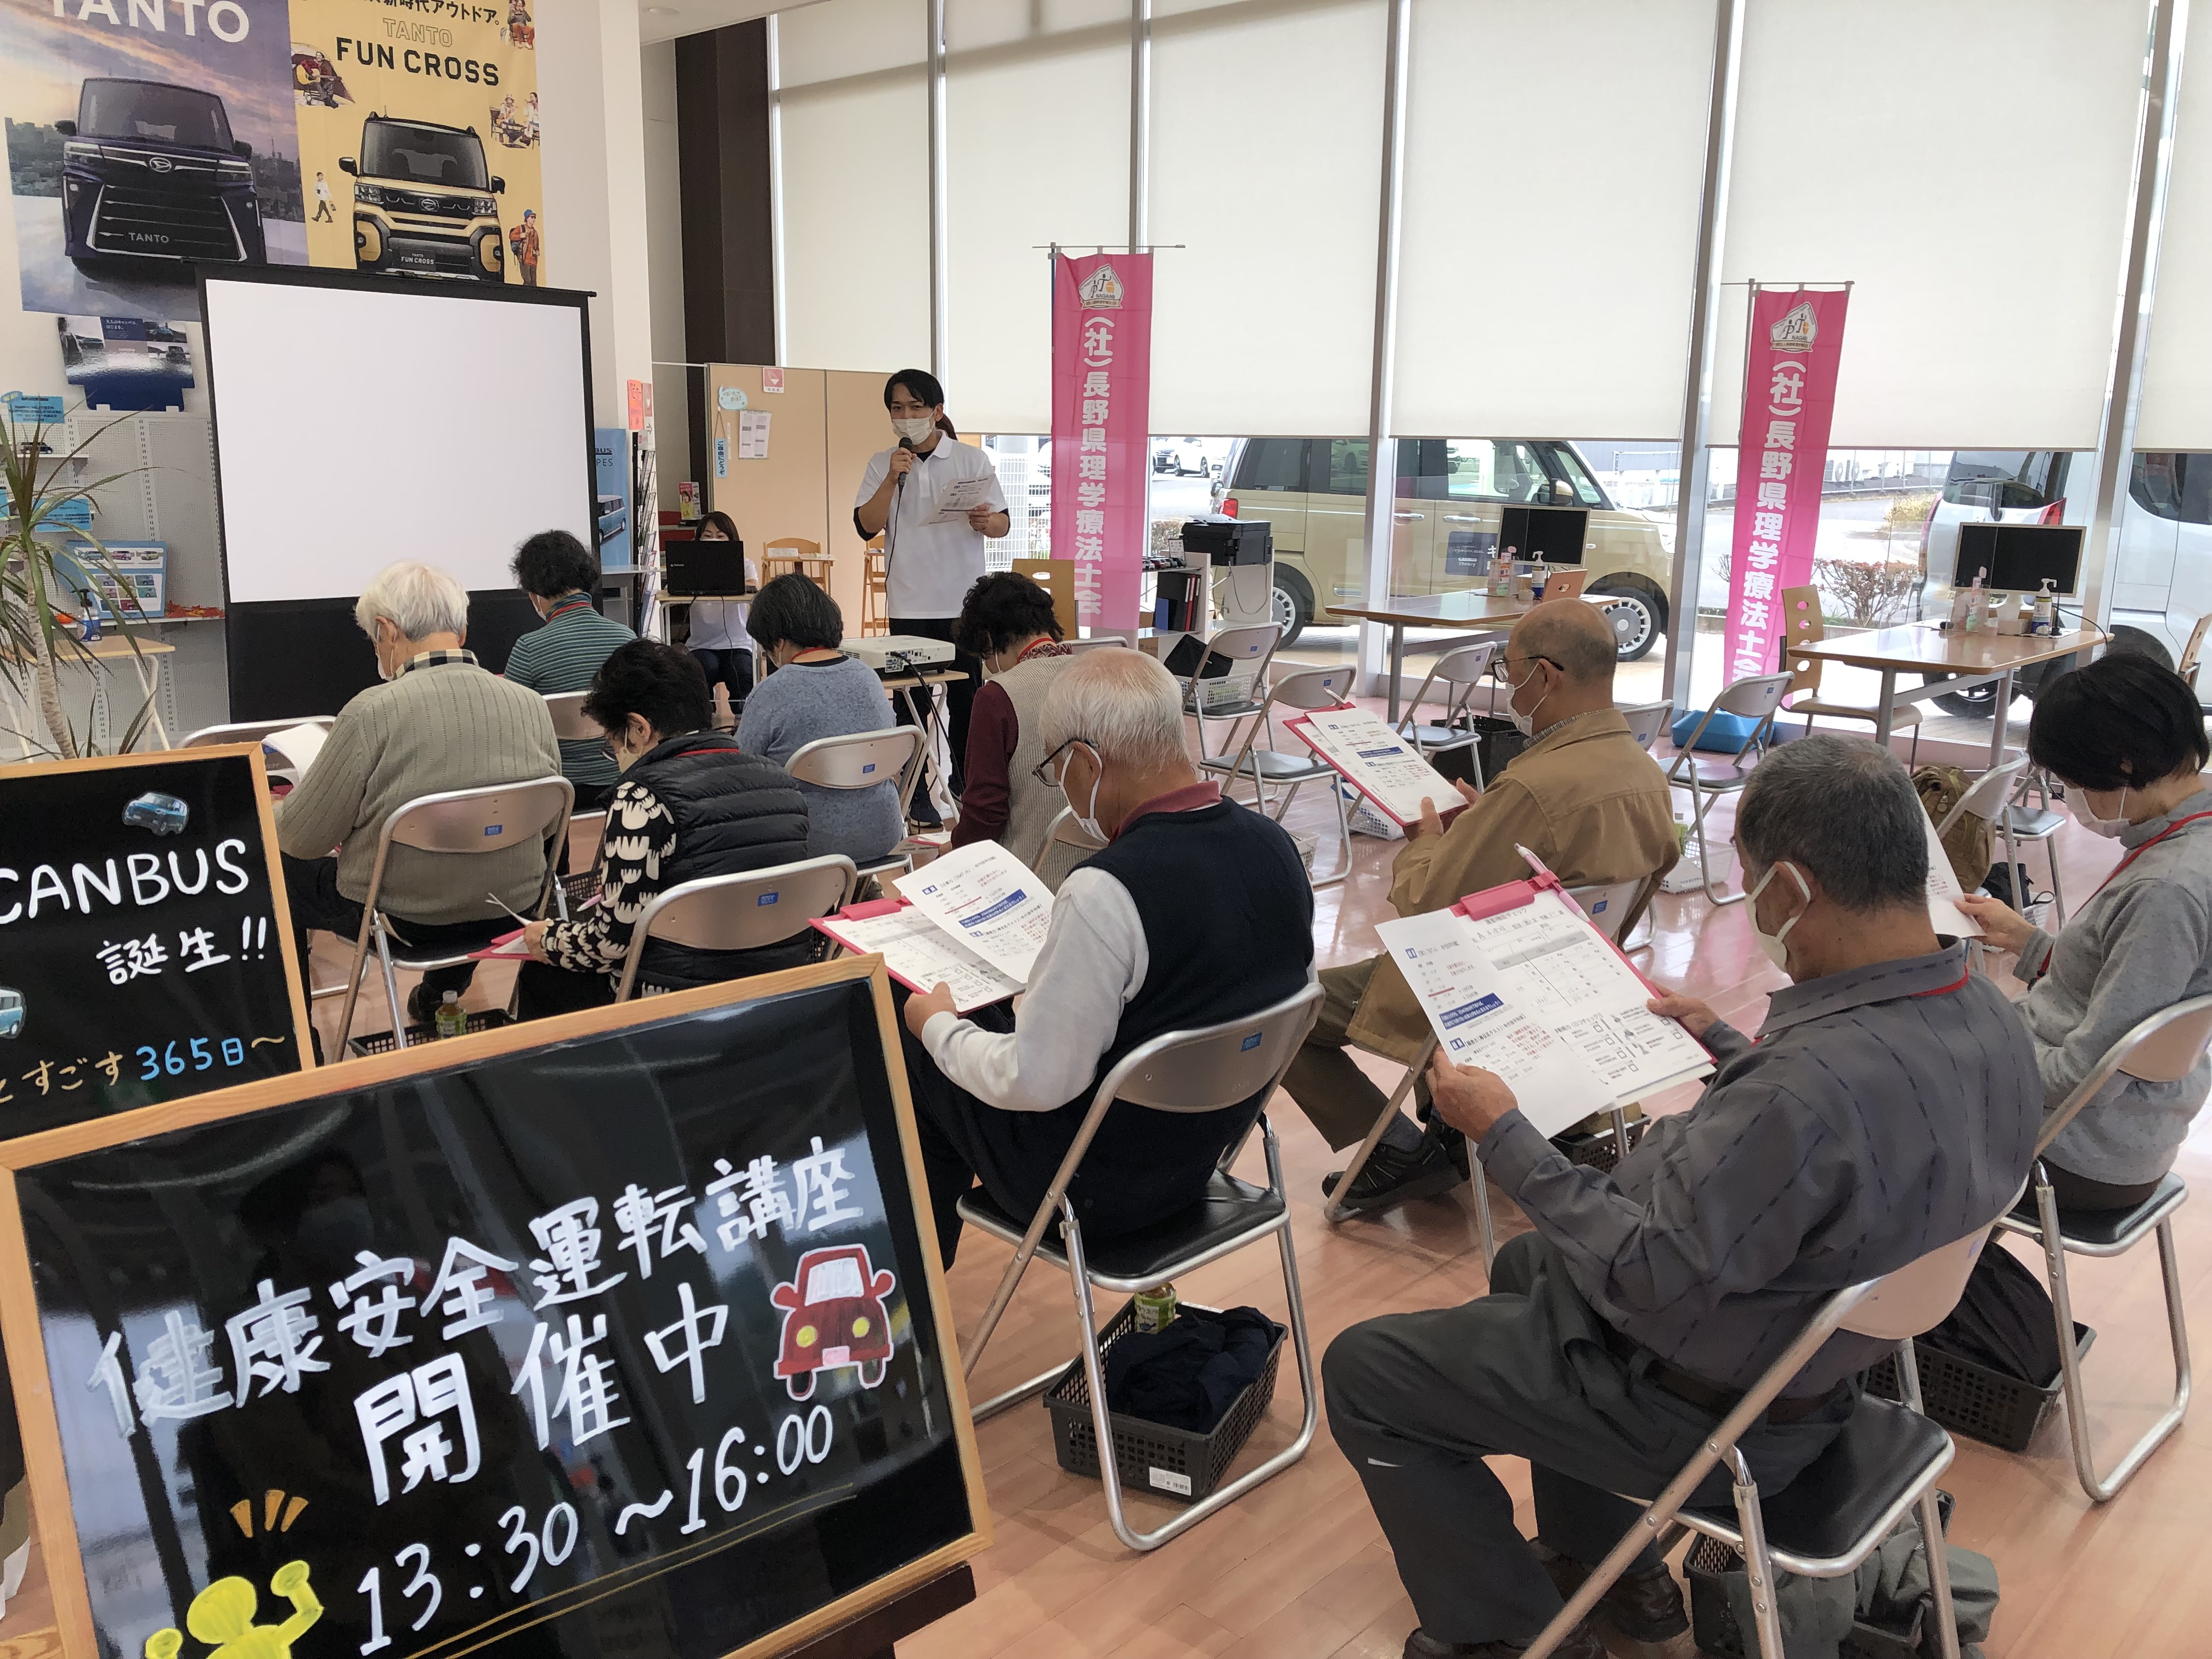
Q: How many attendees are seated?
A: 9